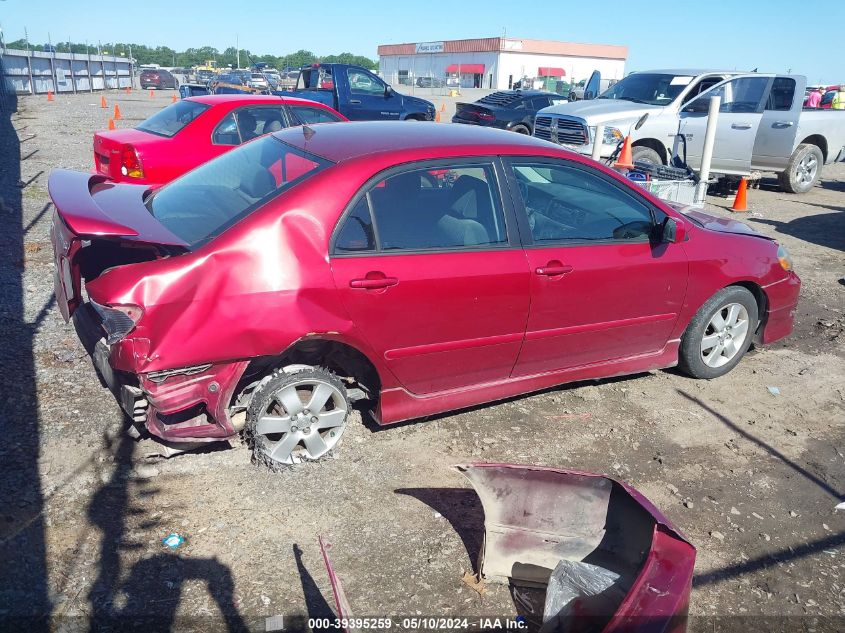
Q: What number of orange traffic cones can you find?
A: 11